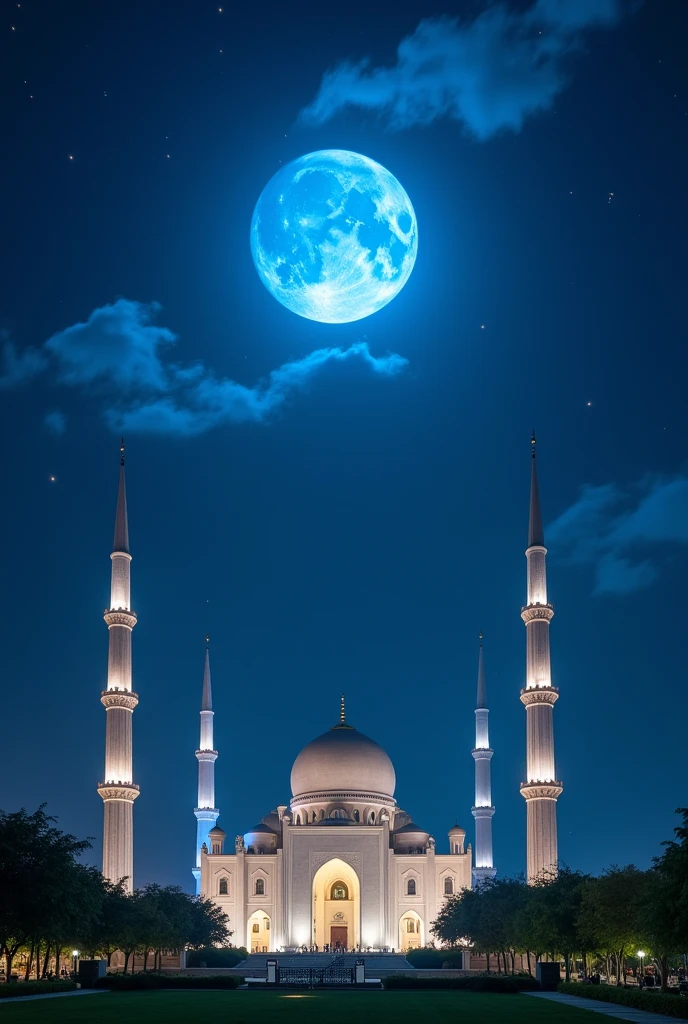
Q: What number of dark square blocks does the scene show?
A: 2